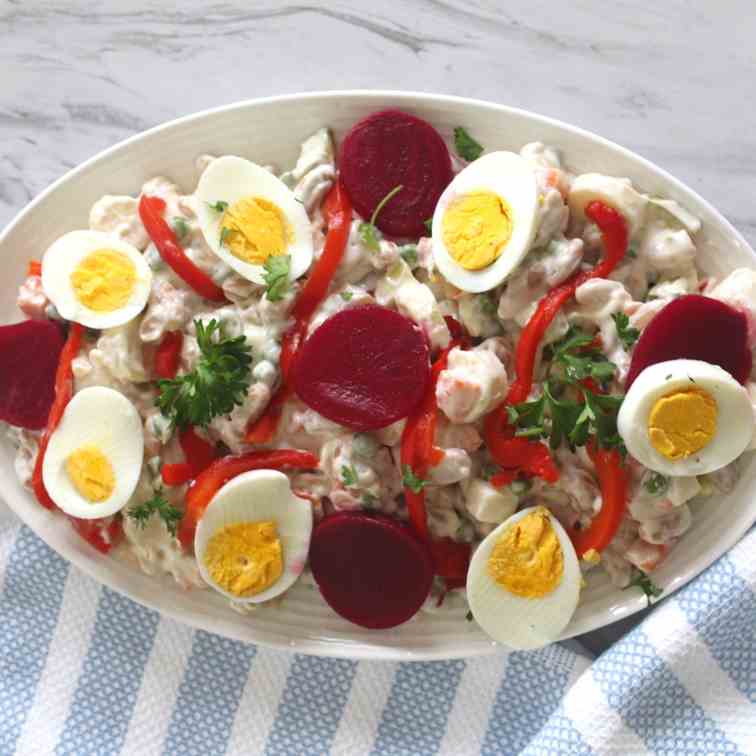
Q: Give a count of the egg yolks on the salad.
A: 7